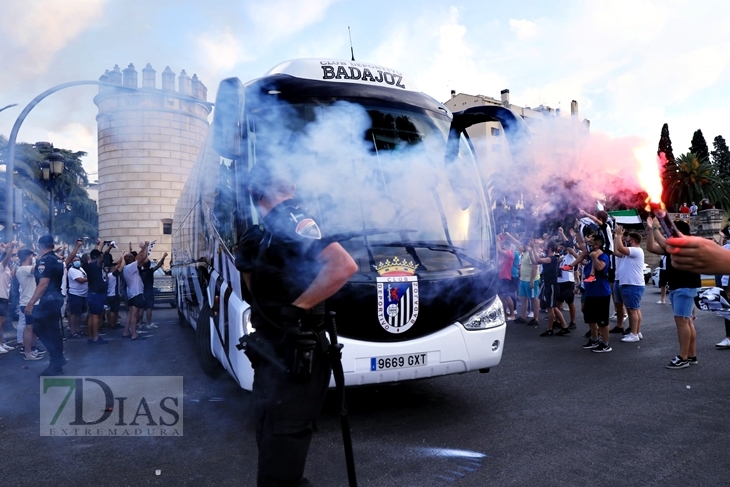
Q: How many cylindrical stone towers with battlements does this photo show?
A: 1